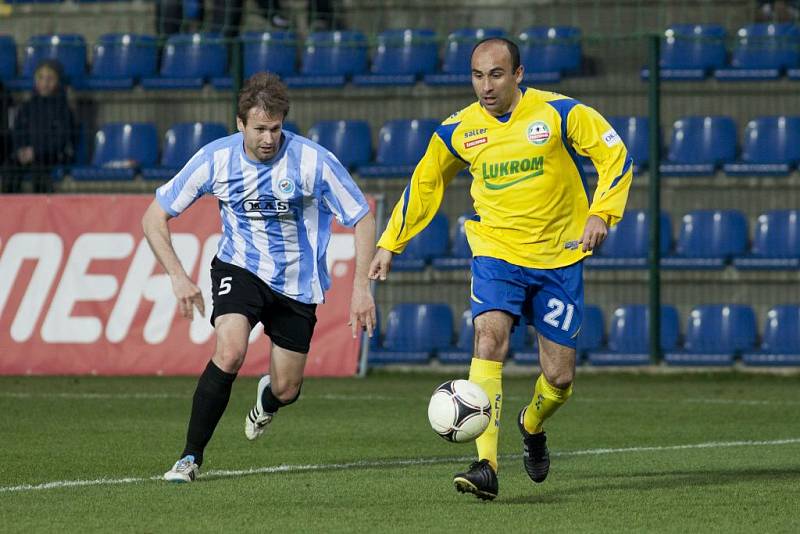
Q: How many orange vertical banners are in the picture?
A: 0